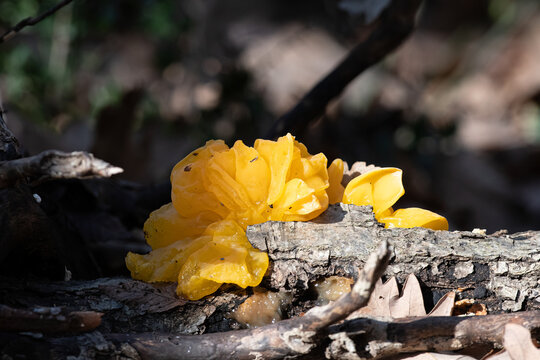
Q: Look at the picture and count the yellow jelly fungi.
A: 2